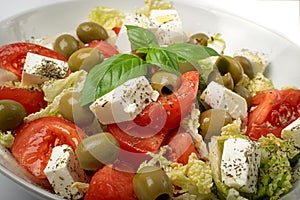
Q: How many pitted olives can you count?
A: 2